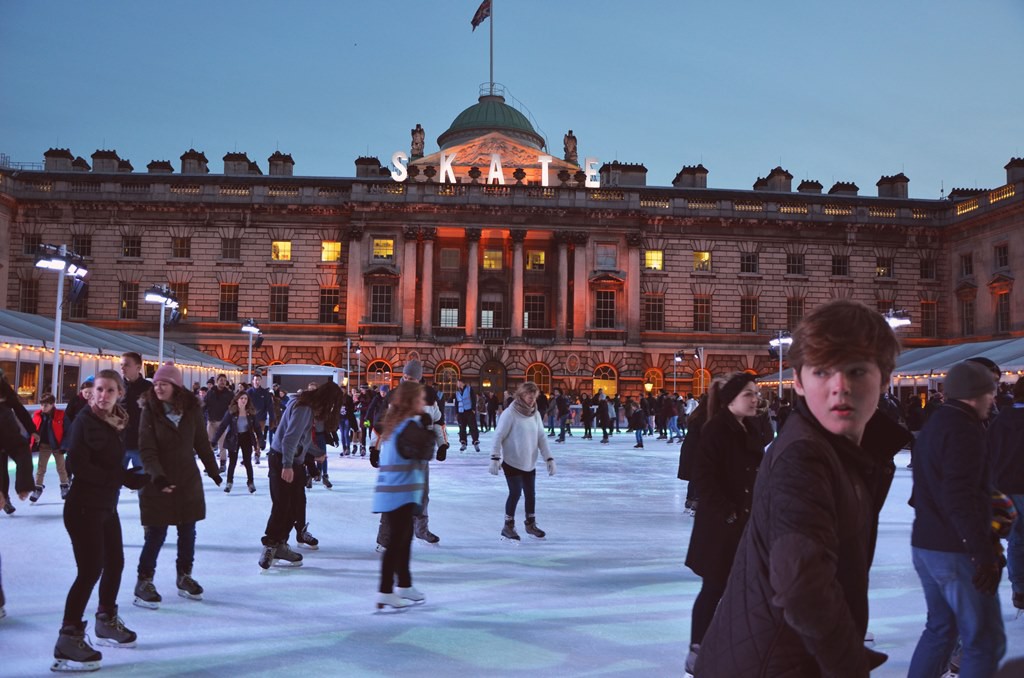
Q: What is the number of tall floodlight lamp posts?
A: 5